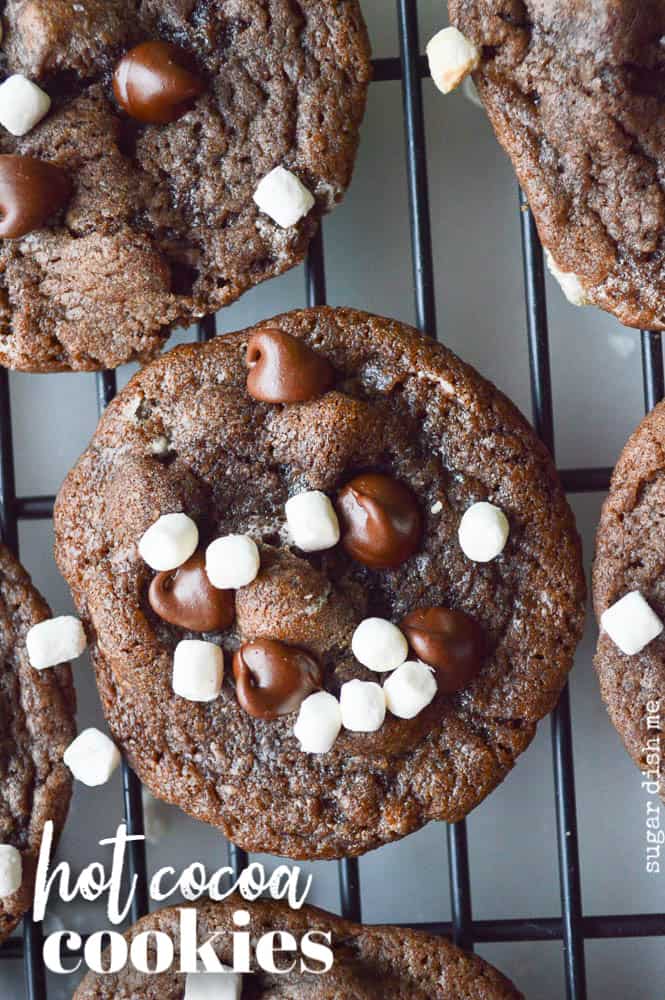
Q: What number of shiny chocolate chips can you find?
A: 7